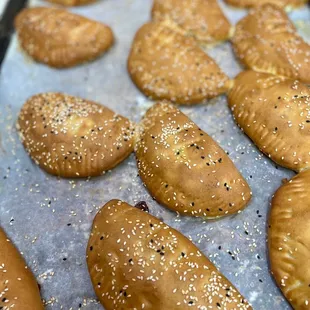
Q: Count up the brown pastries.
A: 12